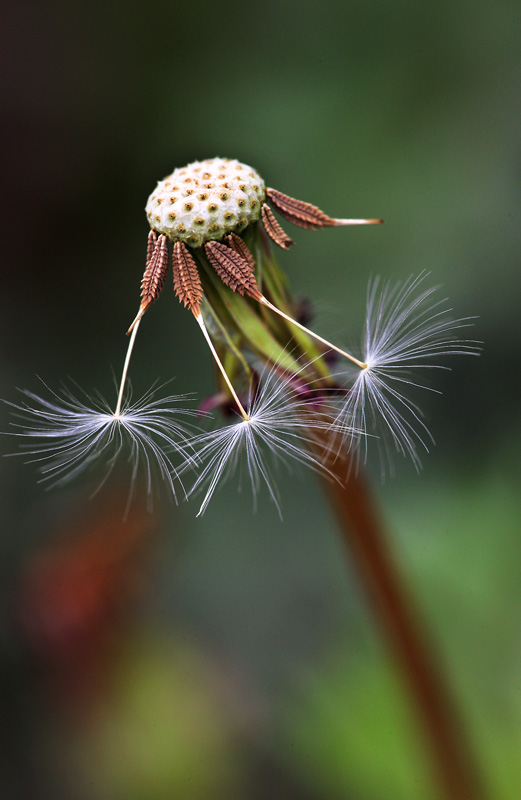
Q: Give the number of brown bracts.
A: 7